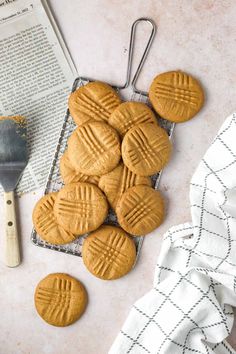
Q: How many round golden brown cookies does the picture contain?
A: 12